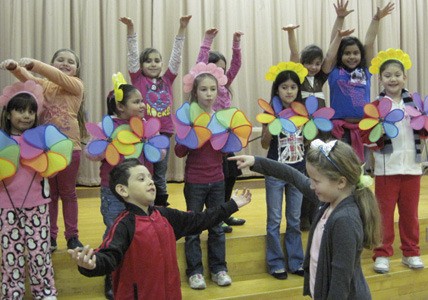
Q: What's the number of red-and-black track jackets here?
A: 1